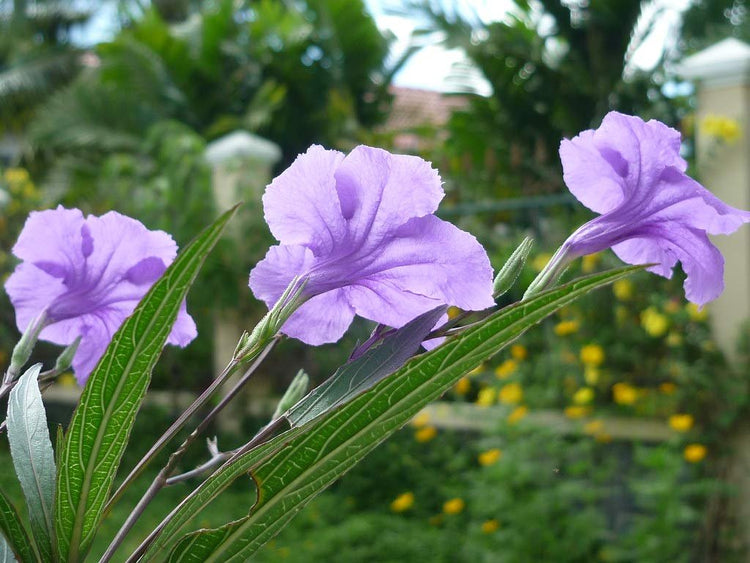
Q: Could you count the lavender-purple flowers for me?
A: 3